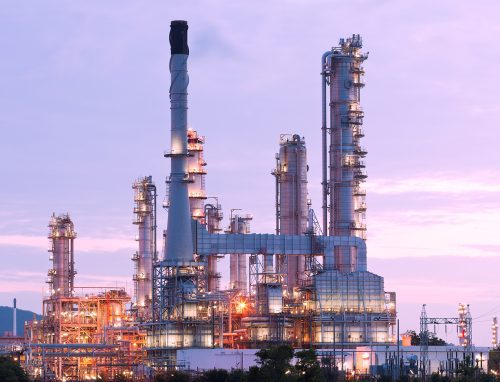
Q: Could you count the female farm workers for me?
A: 0